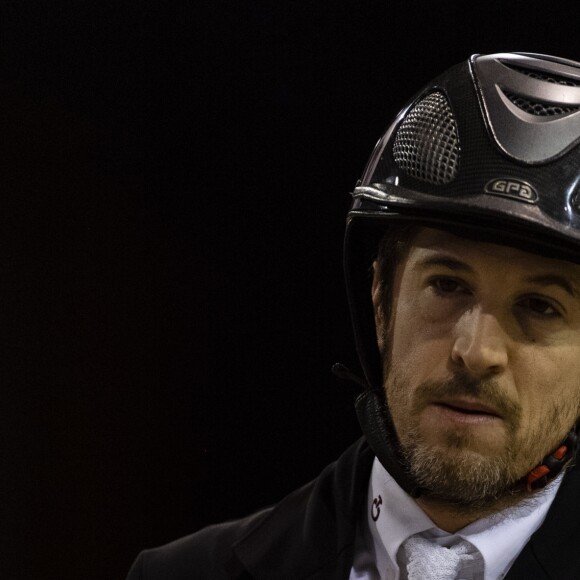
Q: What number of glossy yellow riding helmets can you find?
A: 0